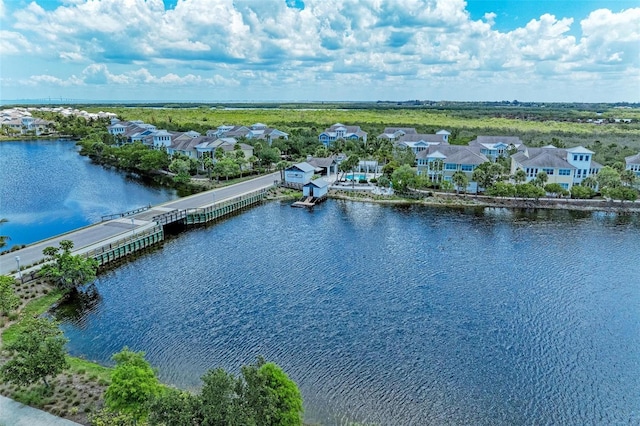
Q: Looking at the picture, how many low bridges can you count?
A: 1